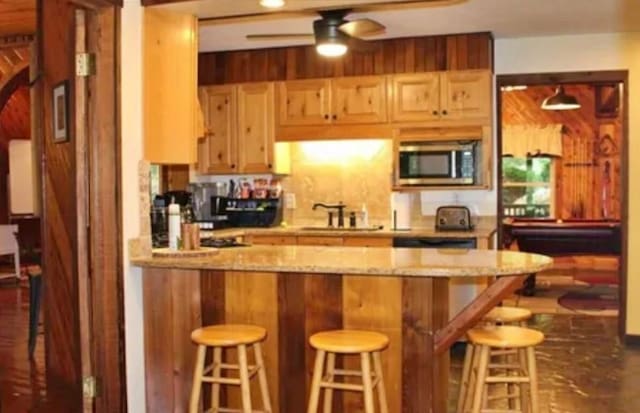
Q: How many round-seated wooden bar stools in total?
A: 4